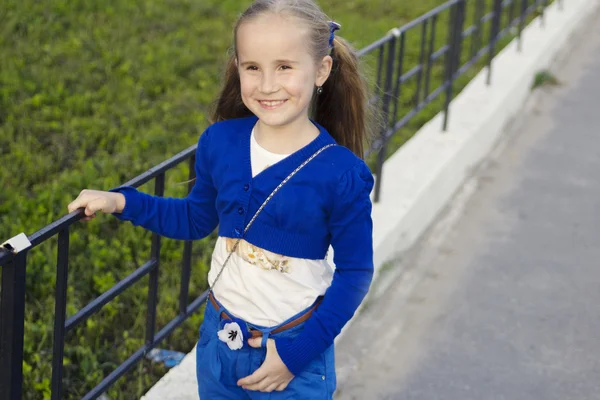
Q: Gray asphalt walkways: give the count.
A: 1